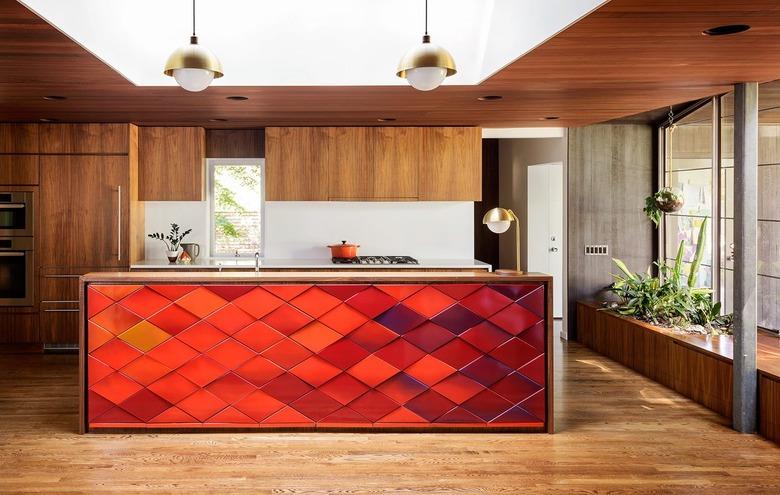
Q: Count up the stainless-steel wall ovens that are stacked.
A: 2